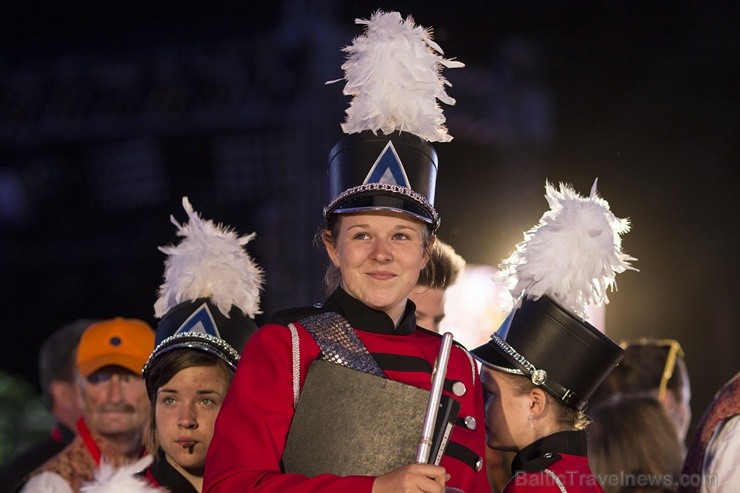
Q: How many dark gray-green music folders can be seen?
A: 1